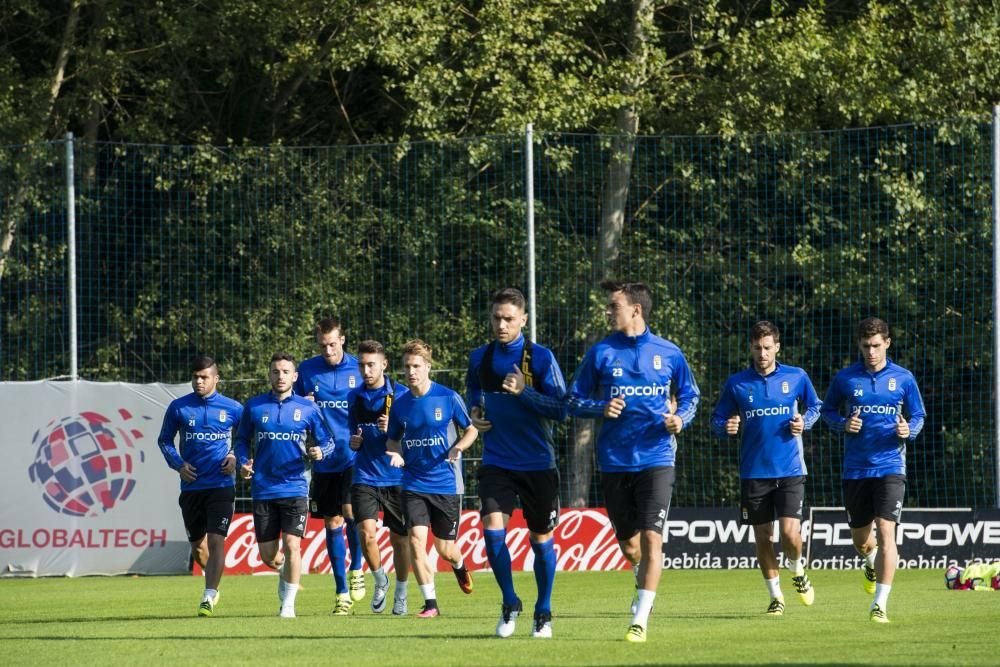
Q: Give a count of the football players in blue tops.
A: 9